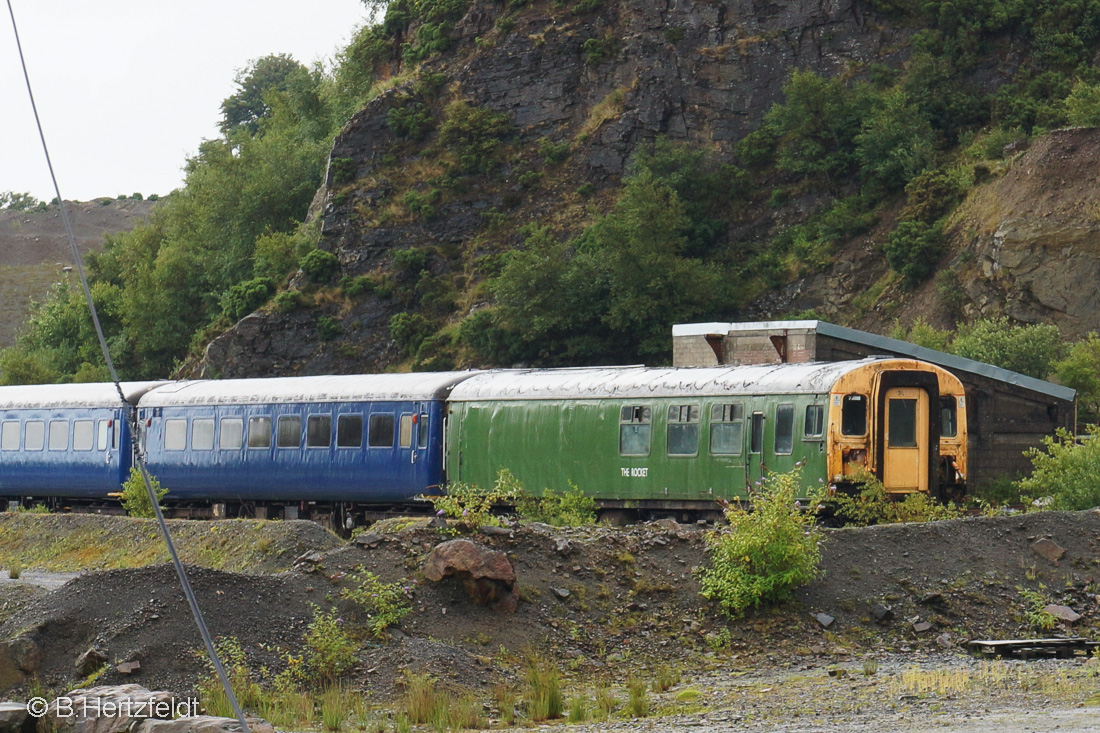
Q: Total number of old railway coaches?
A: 3